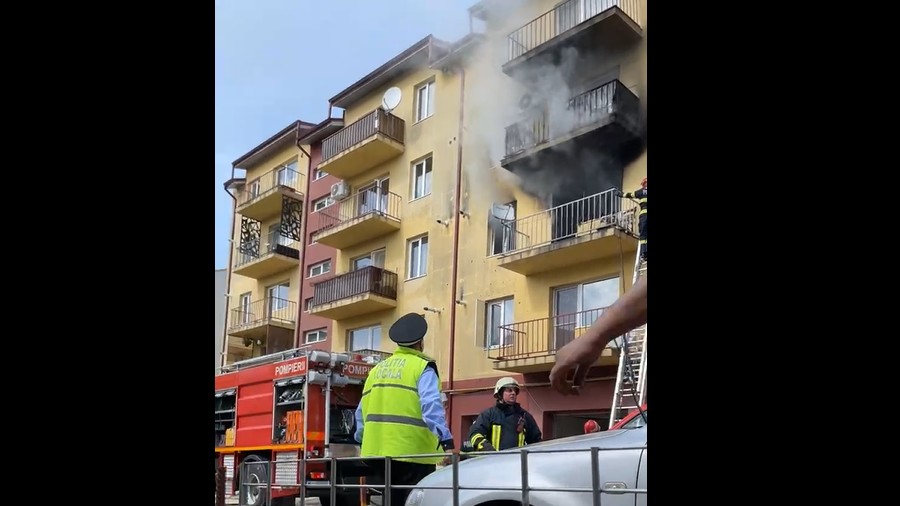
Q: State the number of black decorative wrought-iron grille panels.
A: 2